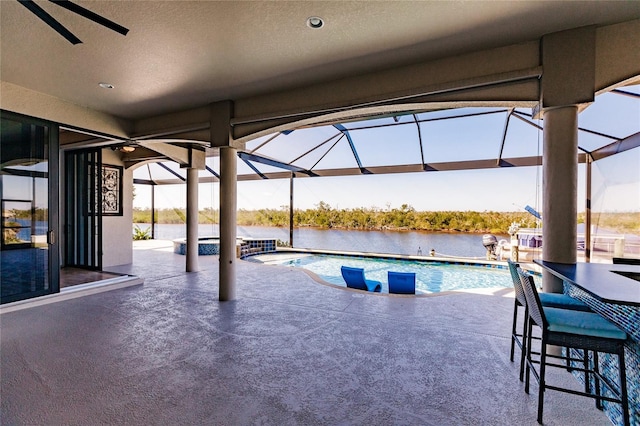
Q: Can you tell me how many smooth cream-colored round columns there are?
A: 3